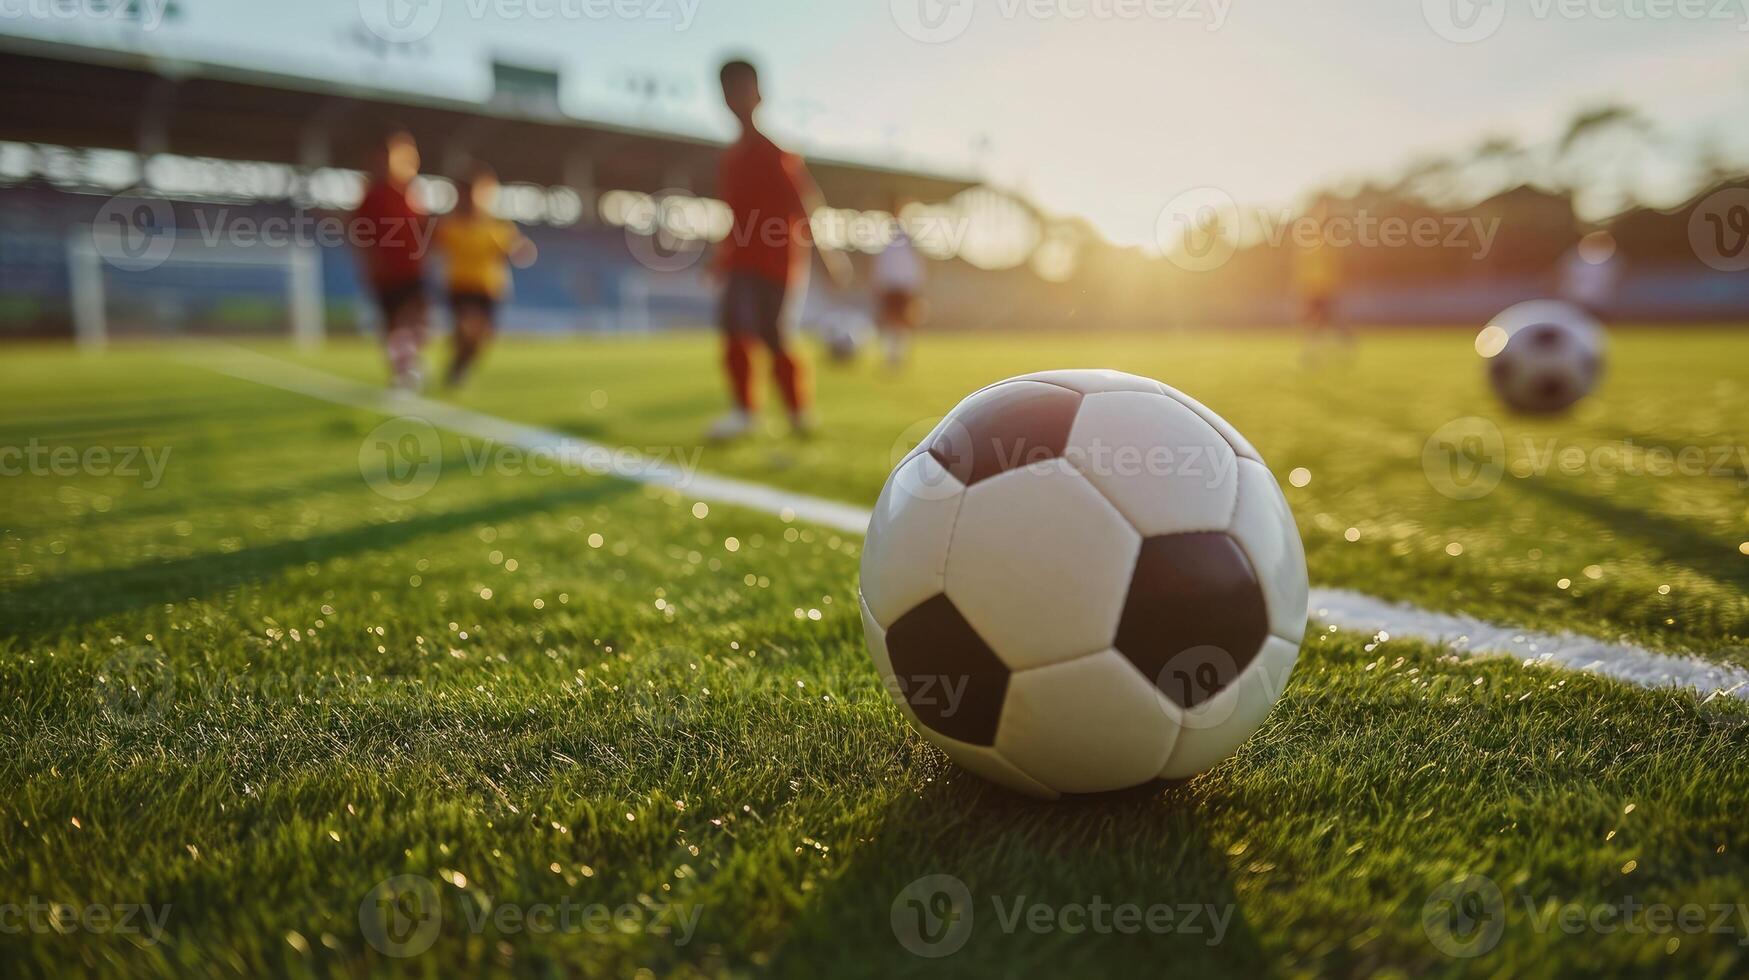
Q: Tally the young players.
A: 6